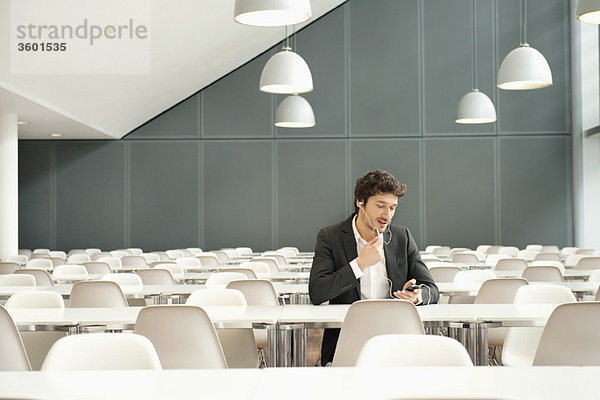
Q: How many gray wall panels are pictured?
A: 14